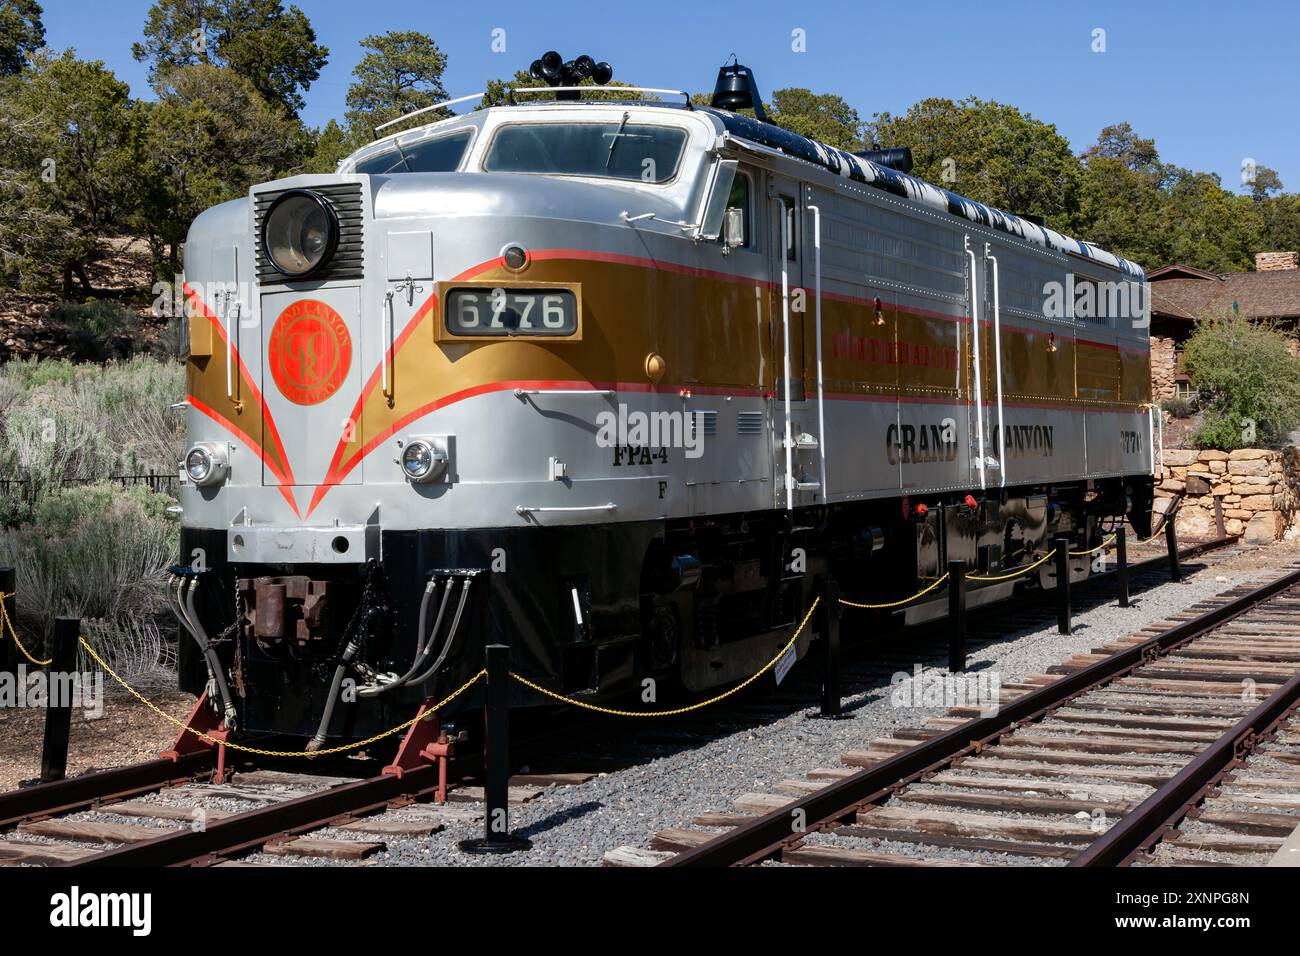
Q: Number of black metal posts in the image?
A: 8